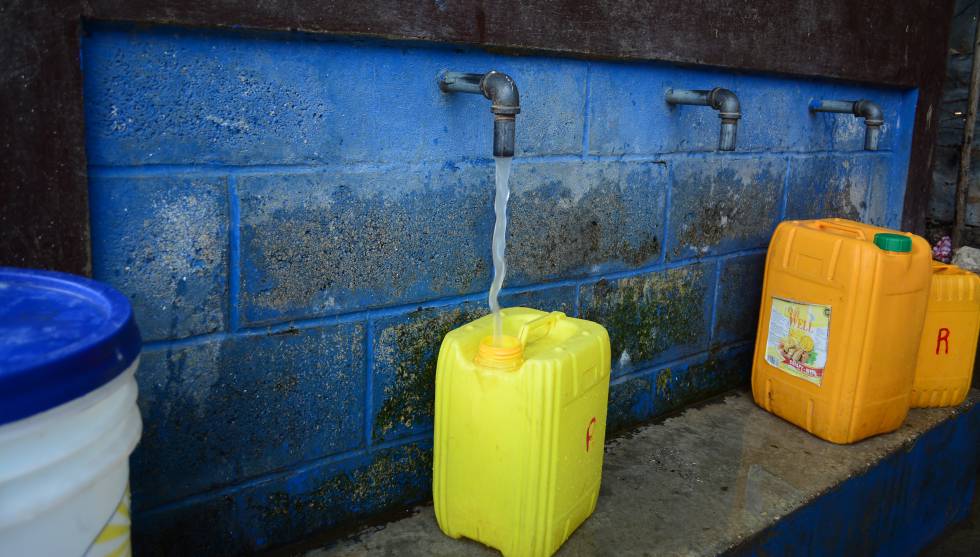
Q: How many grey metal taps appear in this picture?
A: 3